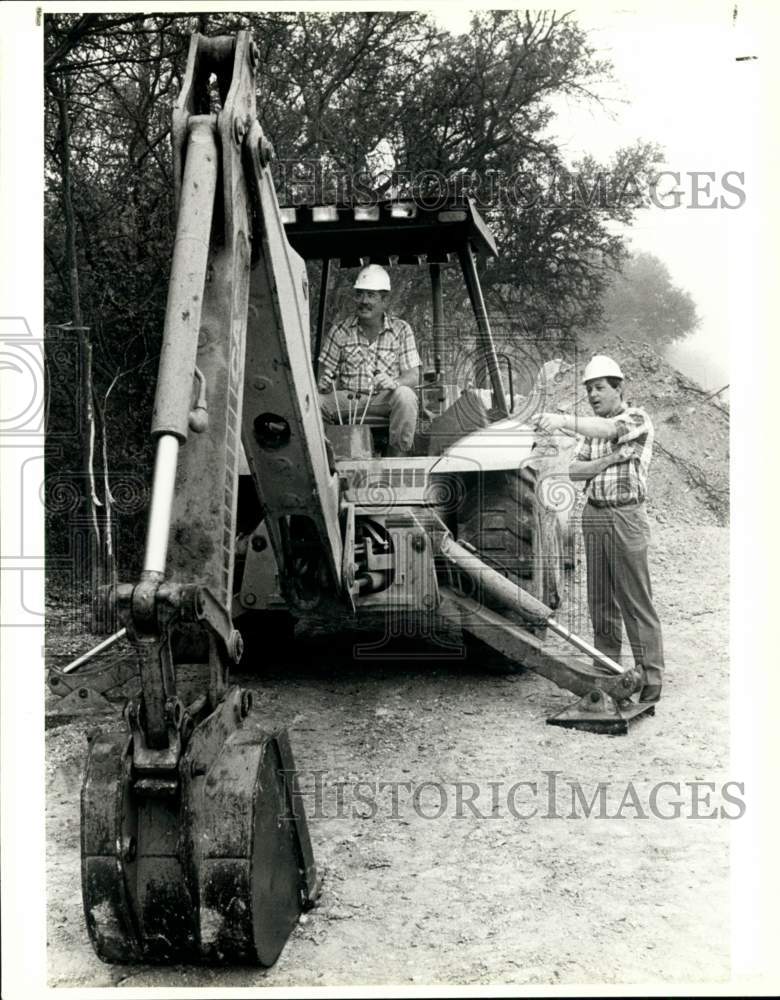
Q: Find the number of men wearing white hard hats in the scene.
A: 2